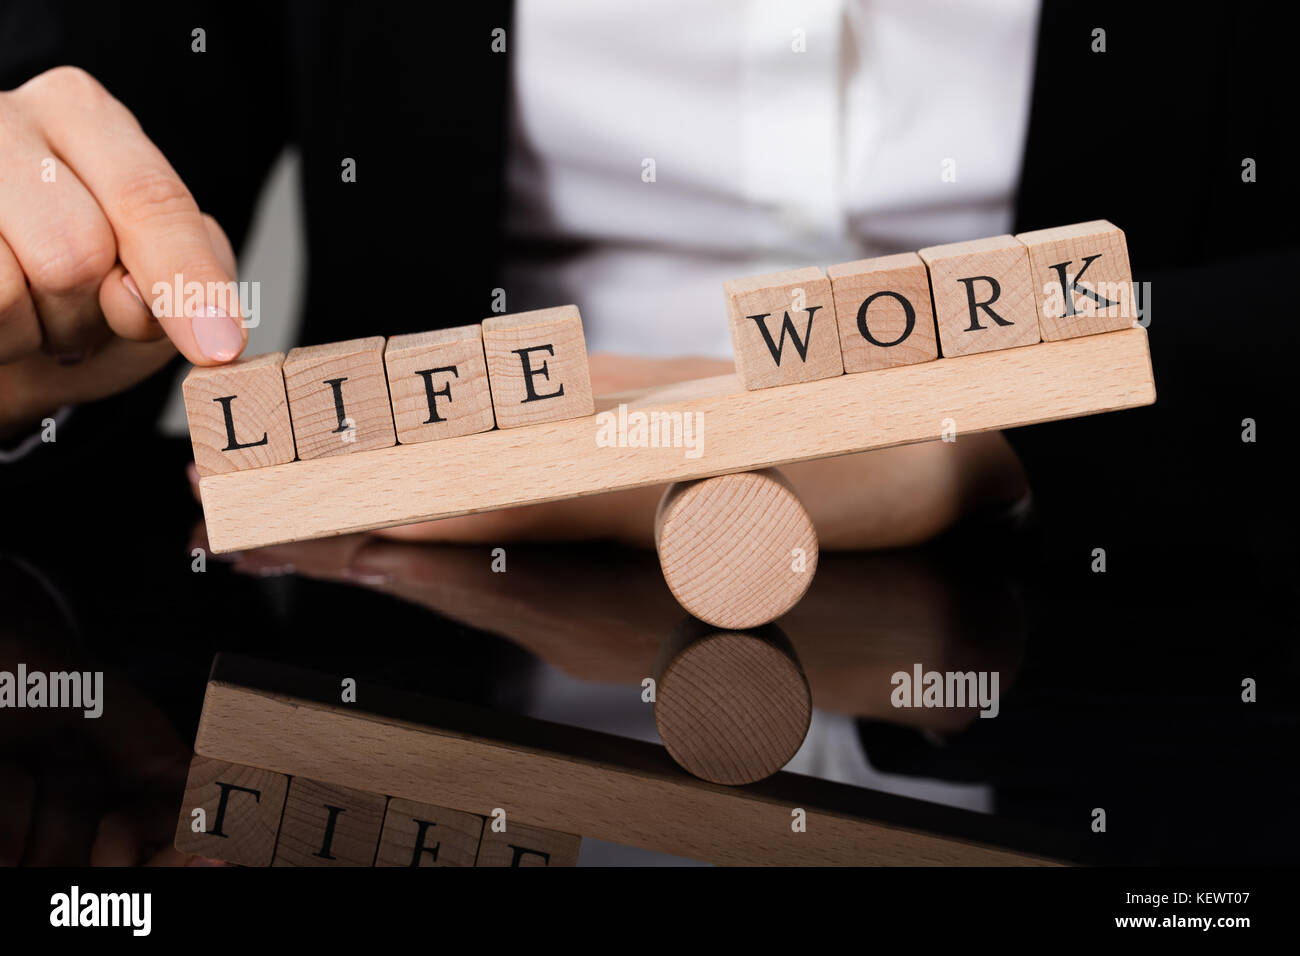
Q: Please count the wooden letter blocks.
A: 8